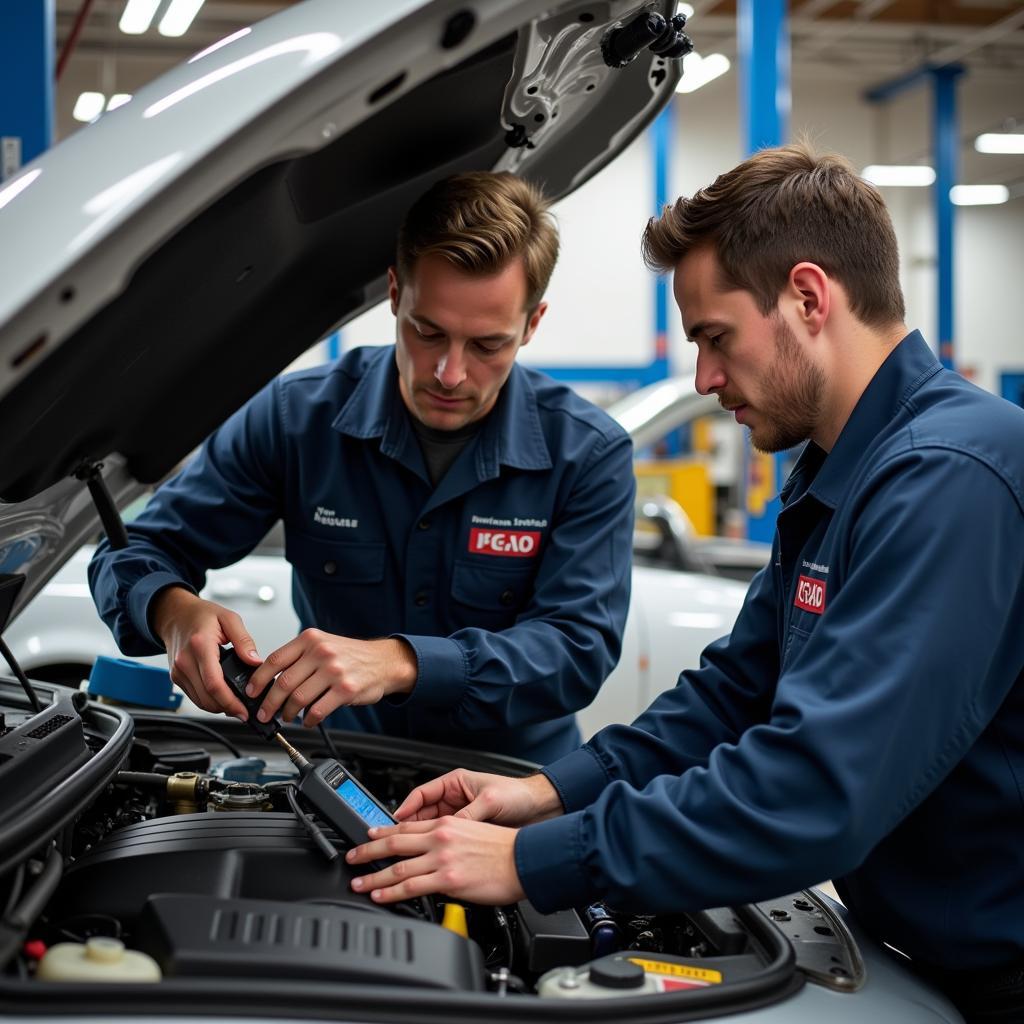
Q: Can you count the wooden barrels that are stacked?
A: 0